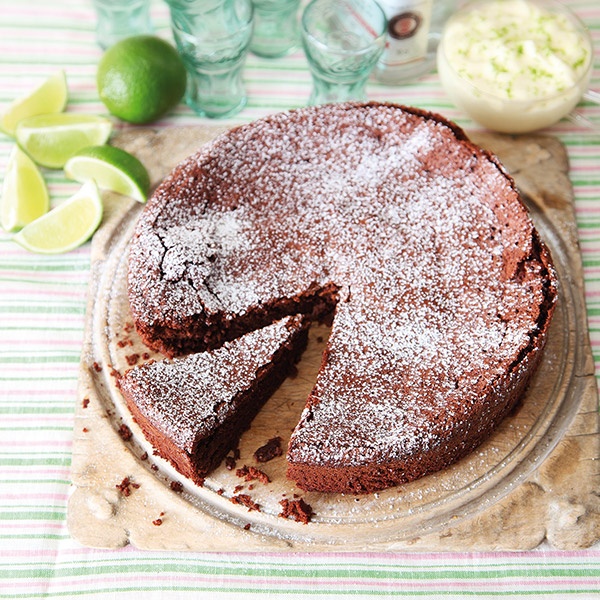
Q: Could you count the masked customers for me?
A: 0